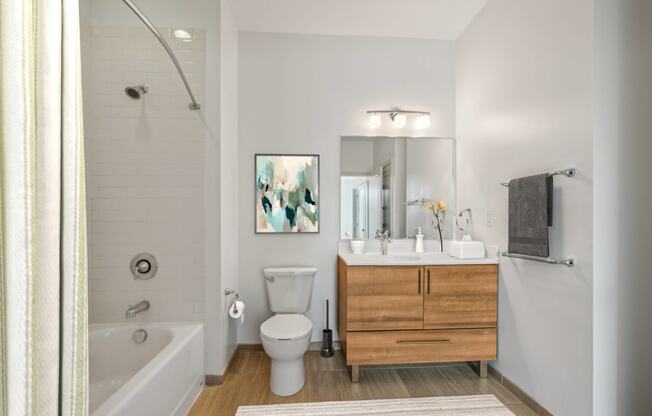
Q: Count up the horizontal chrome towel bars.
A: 2